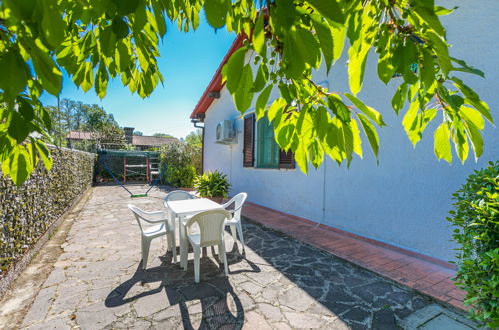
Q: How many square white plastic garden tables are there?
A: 1